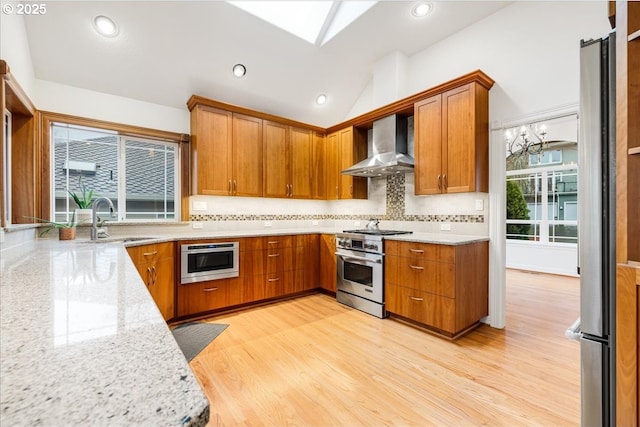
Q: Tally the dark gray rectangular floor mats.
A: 1